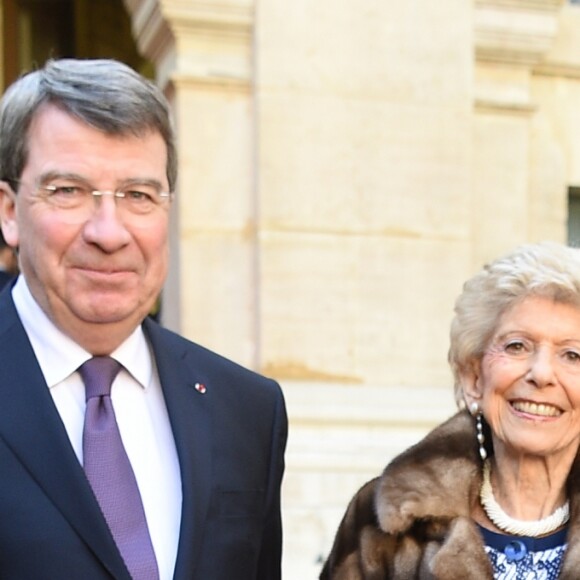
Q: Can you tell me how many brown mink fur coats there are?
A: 1